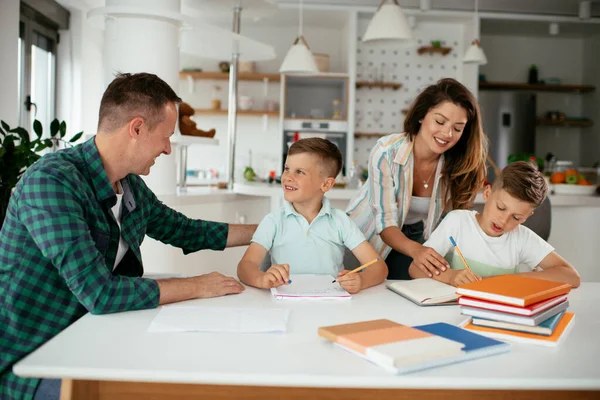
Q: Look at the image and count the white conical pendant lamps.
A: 3